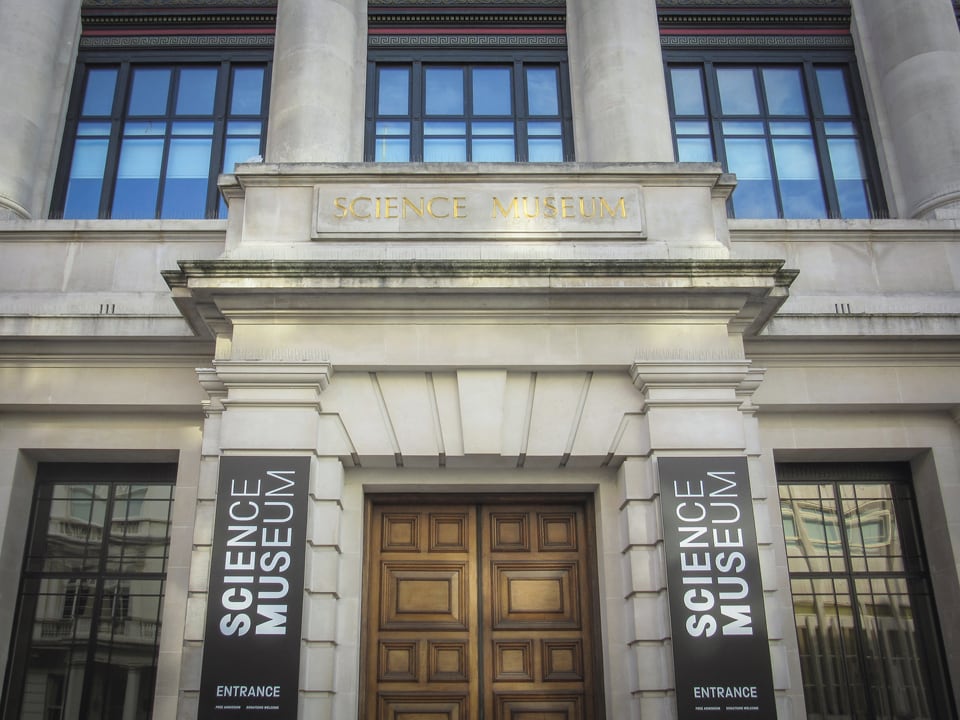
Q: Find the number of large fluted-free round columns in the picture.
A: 4